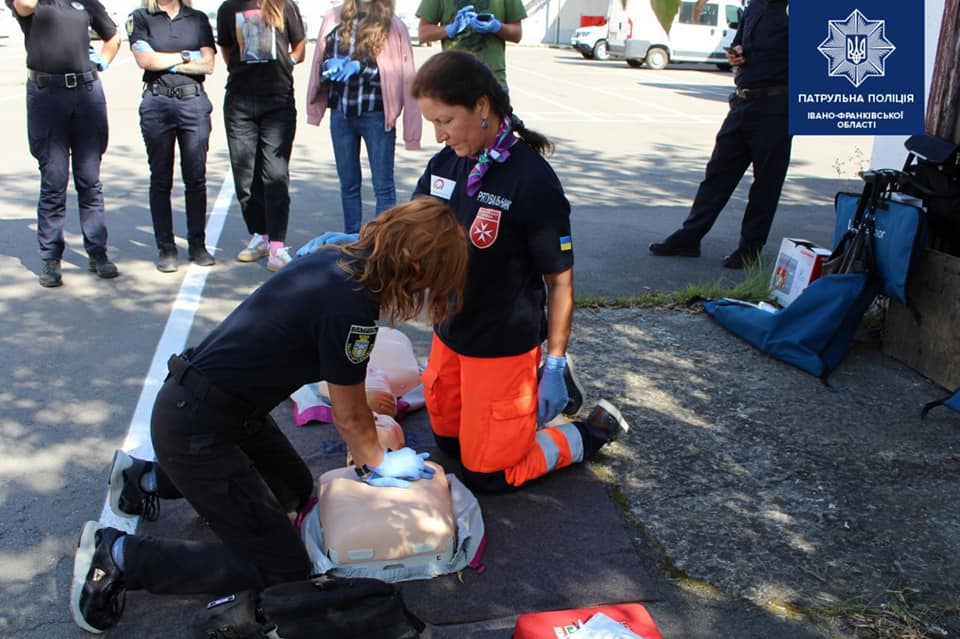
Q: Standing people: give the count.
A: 6